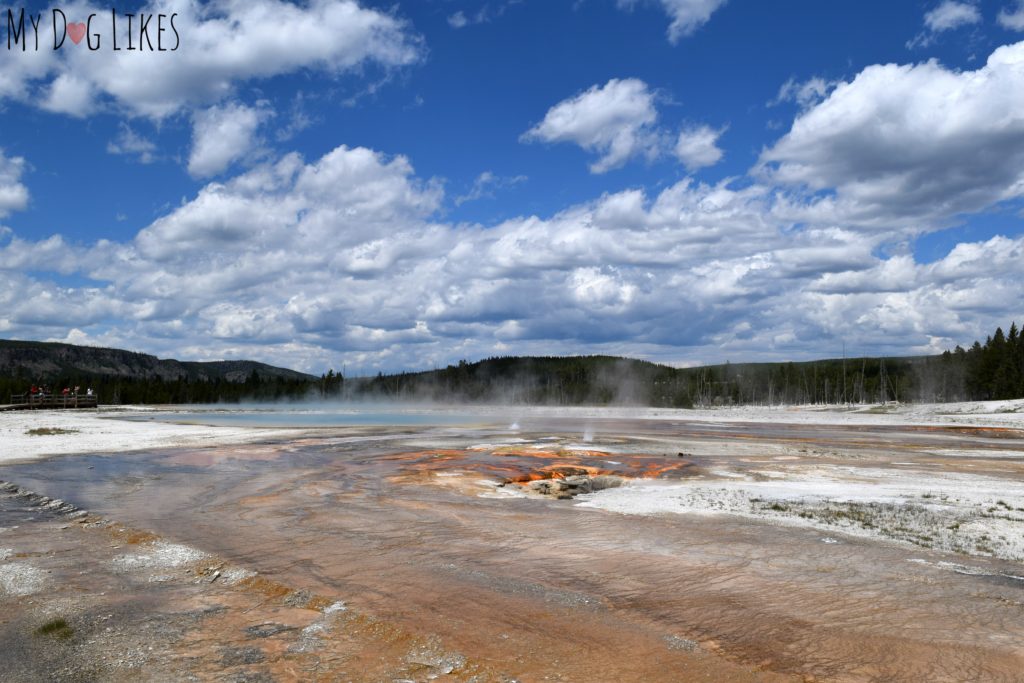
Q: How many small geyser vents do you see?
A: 2